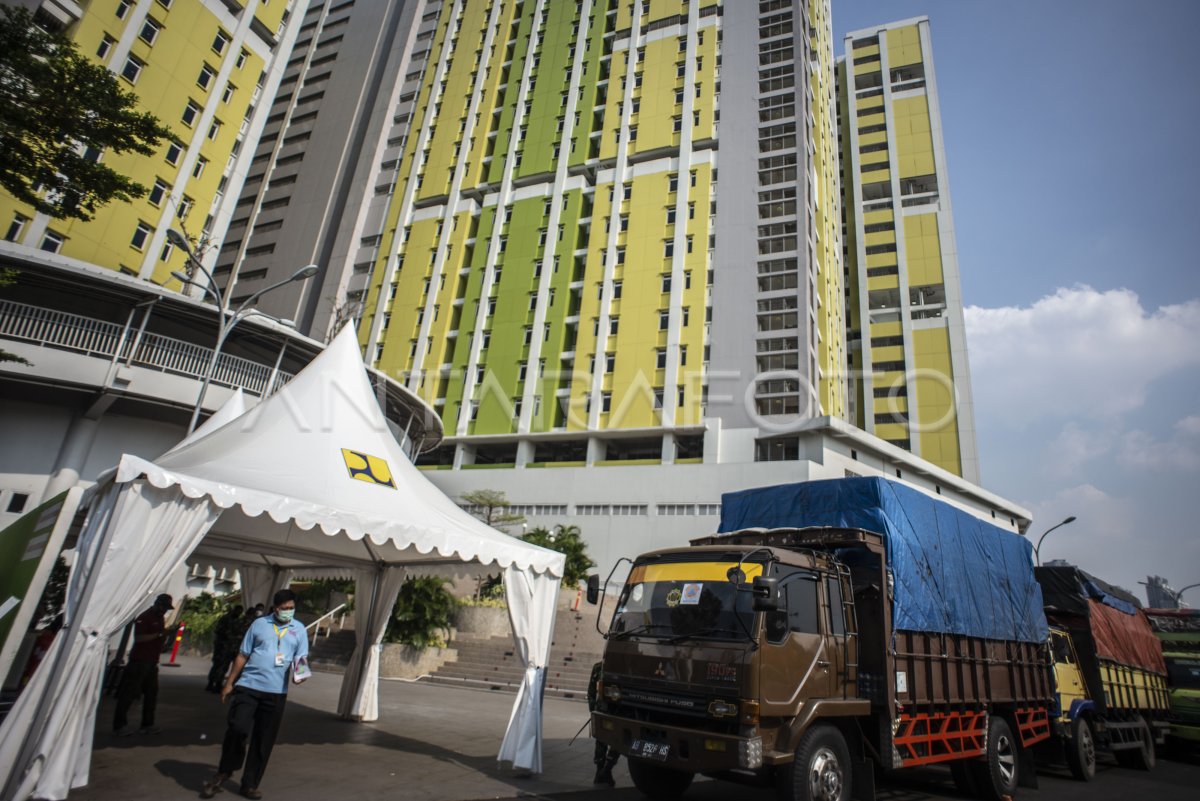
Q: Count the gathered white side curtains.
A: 4